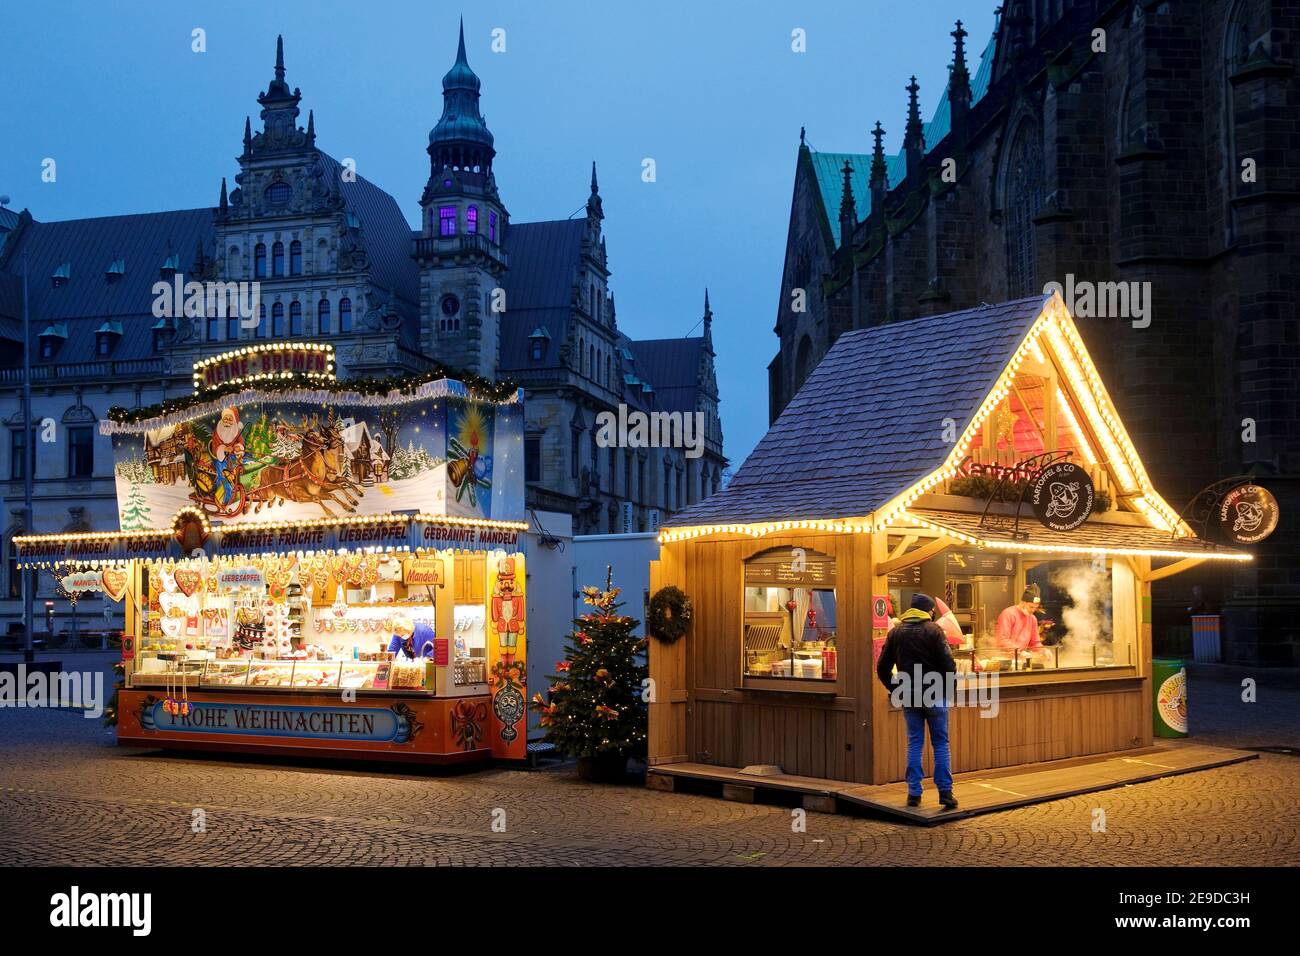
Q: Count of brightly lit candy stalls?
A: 1